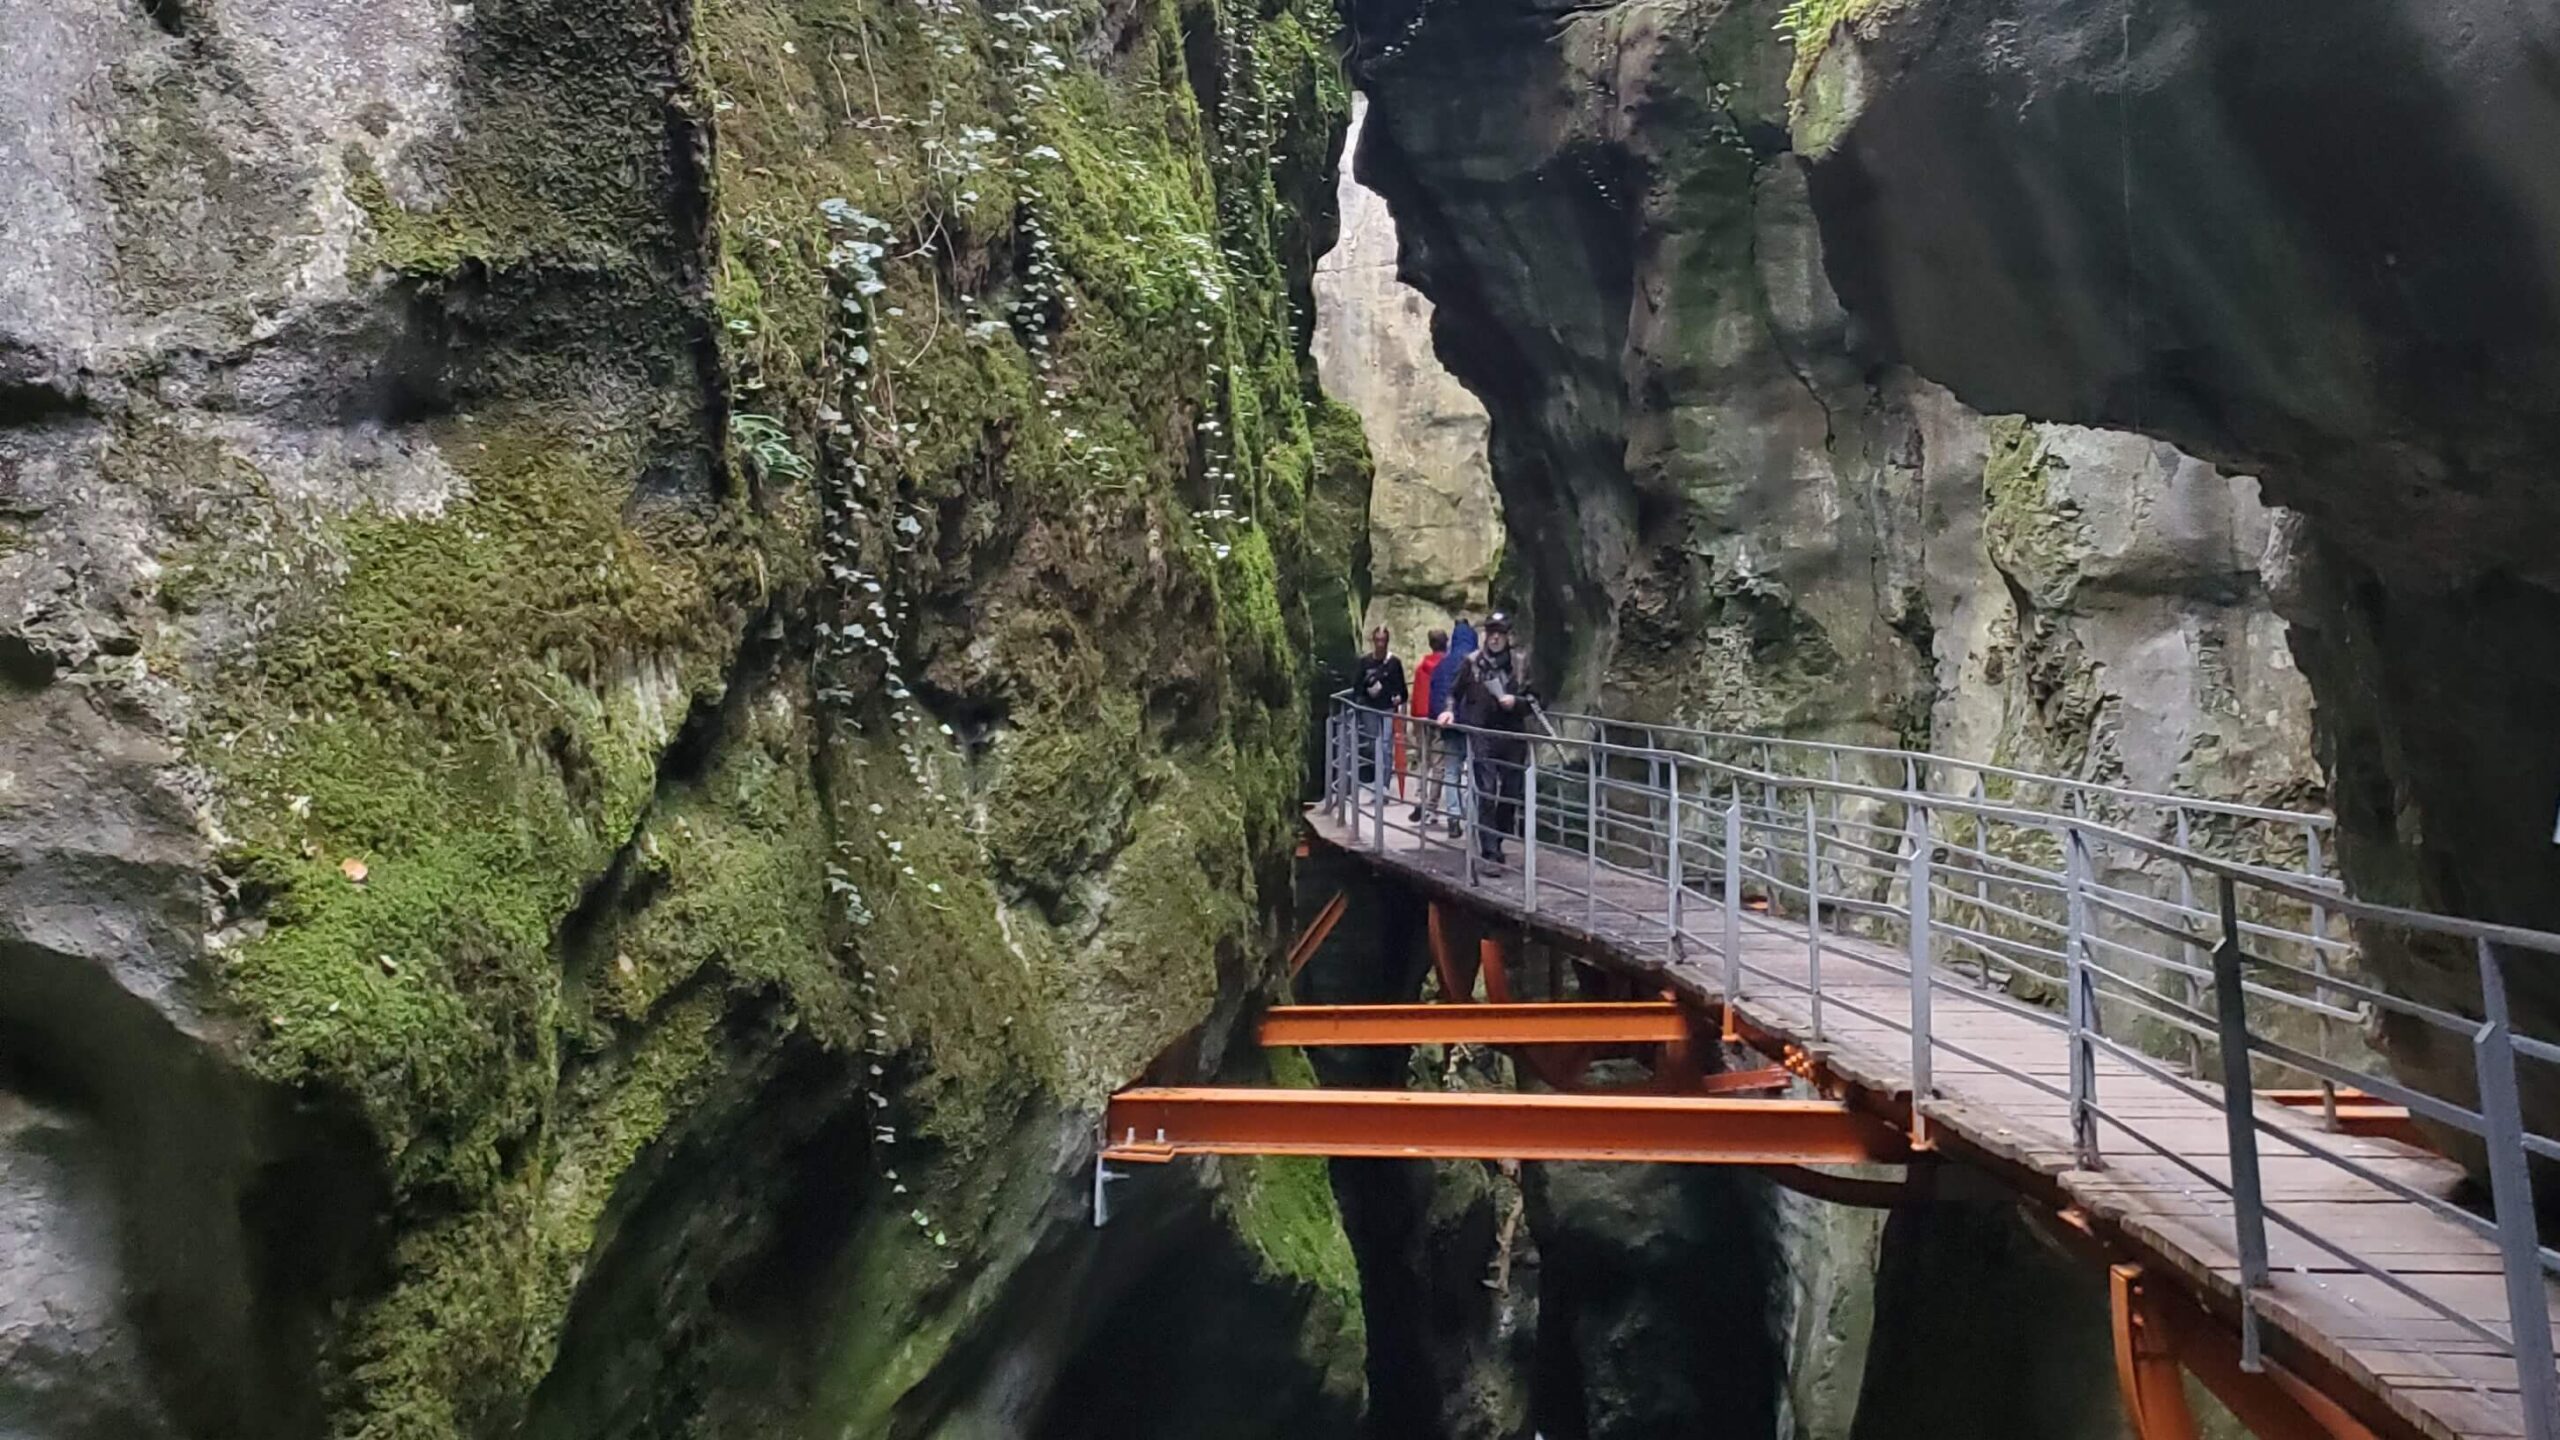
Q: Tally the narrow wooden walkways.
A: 1